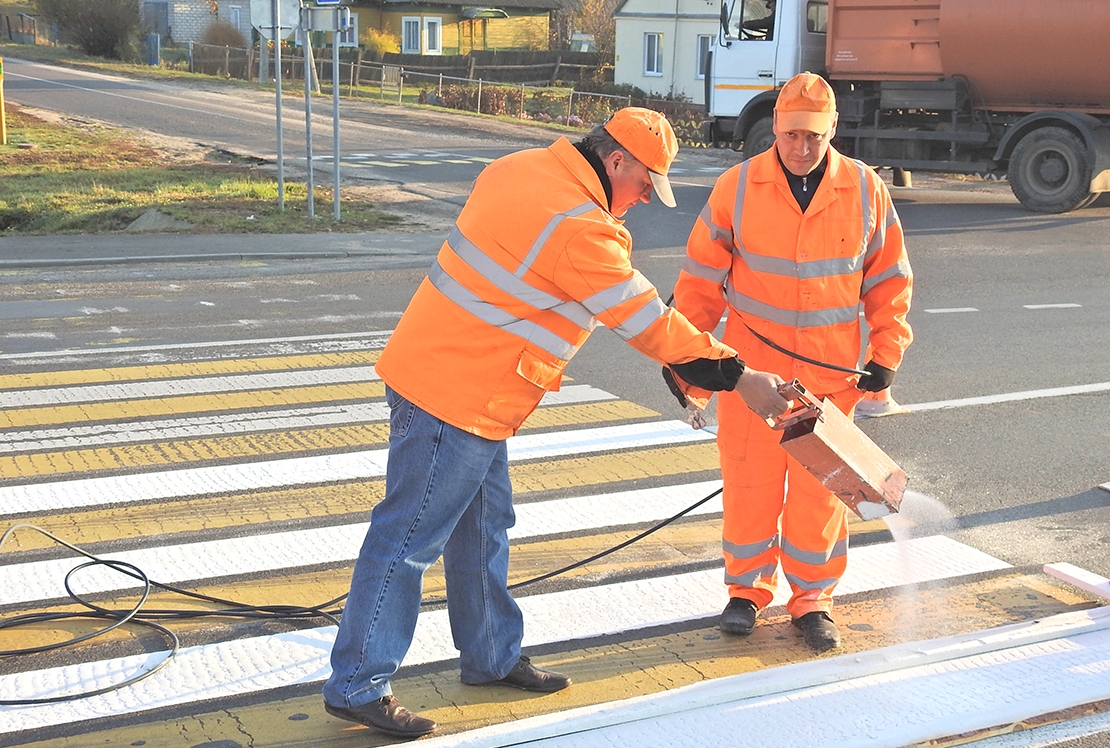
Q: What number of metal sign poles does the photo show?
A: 3